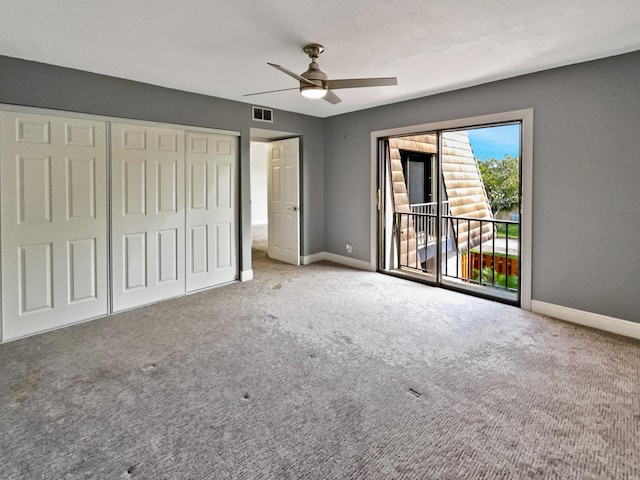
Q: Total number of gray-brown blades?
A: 4